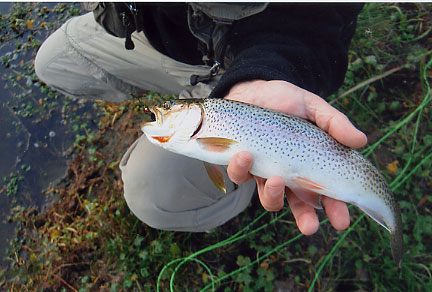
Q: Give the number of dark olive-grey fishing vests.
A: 1